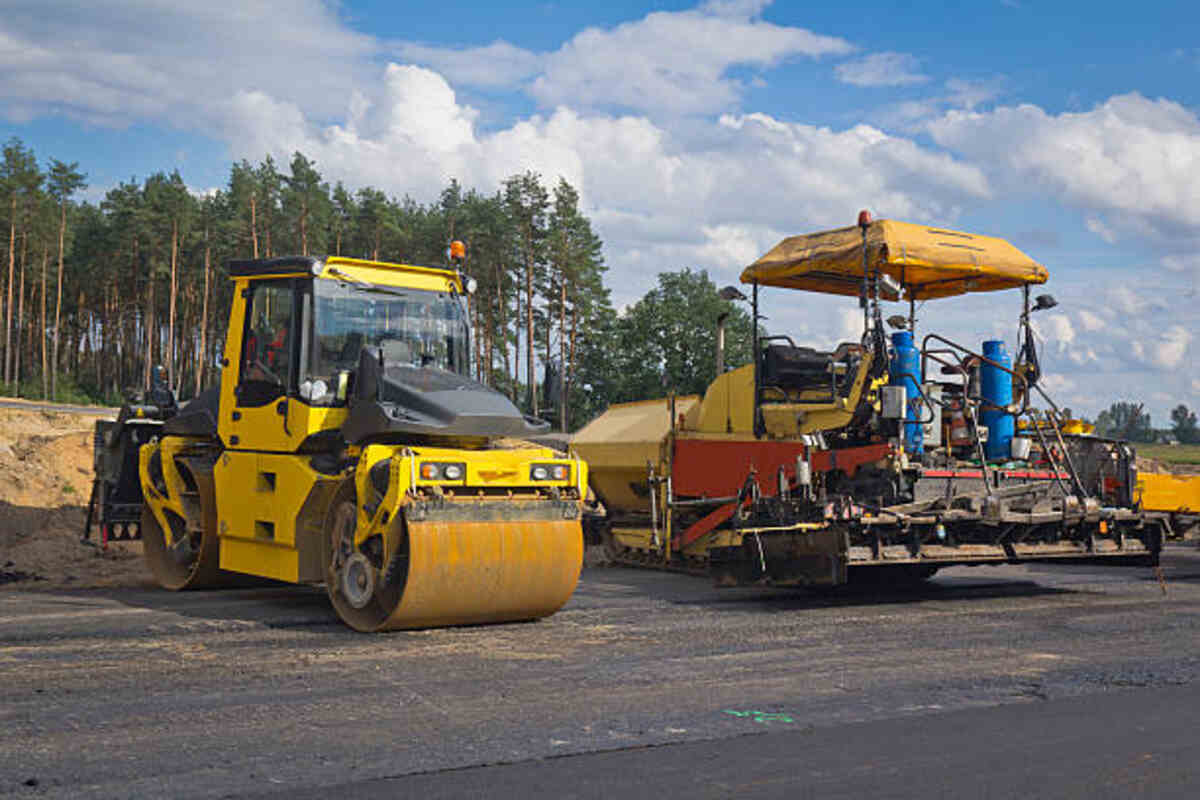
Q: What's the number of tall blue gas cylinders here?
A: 2